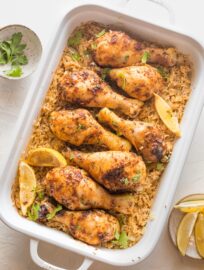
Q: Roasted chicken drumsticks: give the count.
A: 8